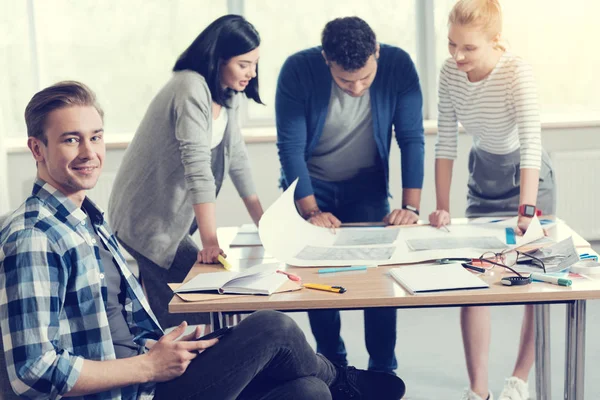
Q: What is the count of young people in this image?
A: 4